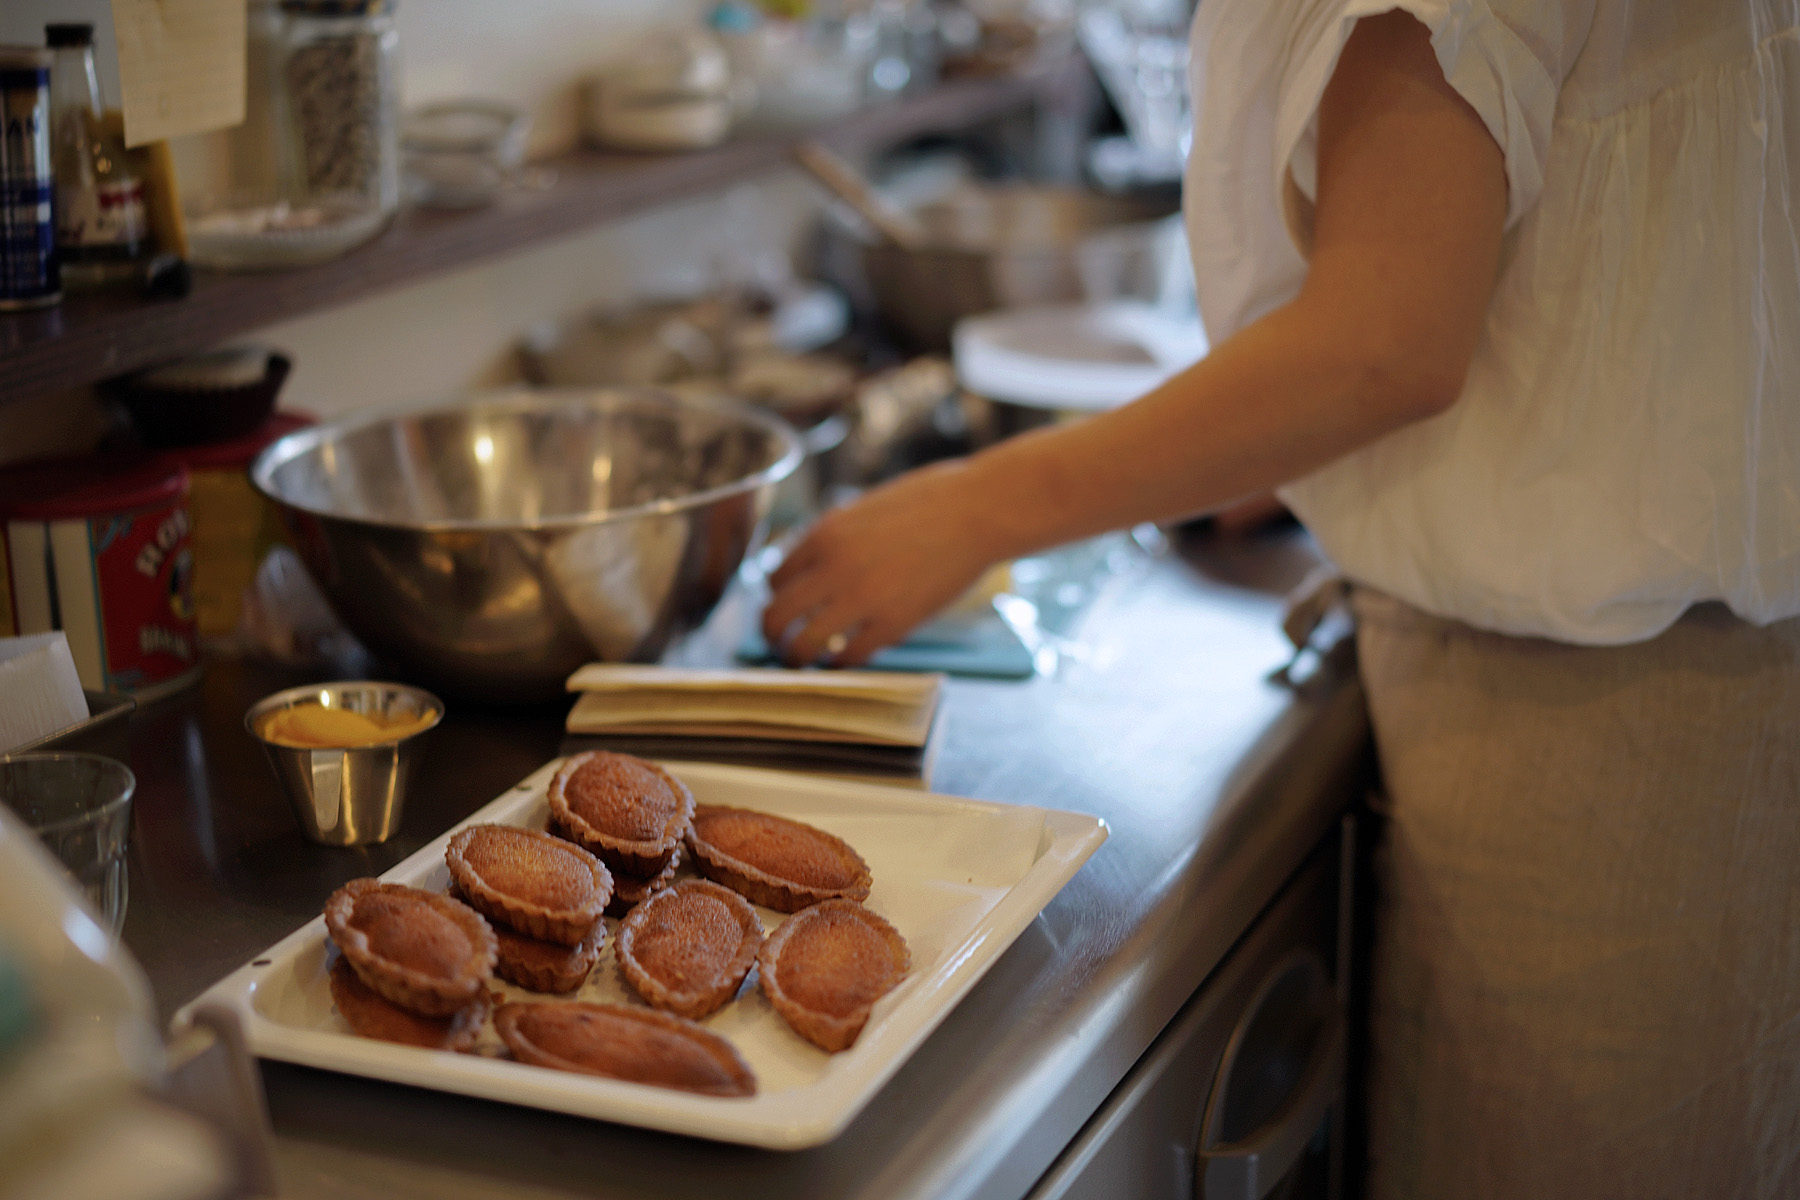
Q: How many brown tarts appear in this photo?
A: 10